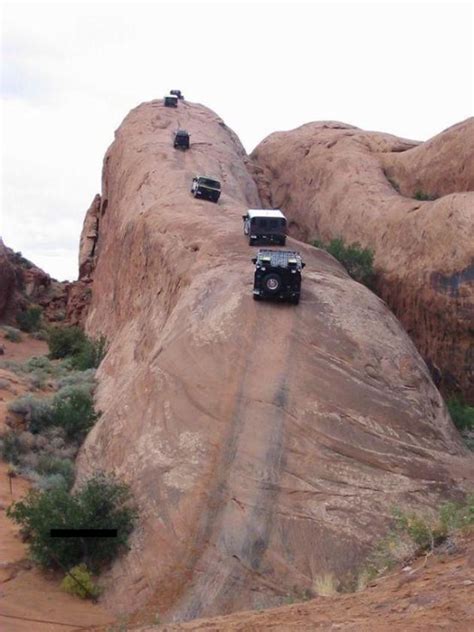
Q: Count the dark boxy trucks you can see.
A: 6